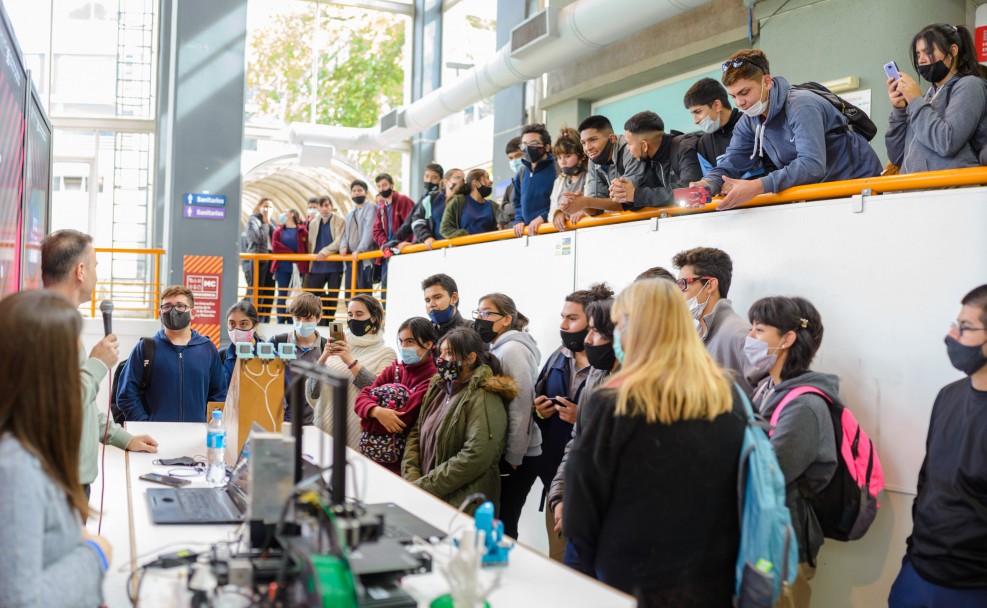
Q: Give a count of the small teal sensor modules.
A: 3